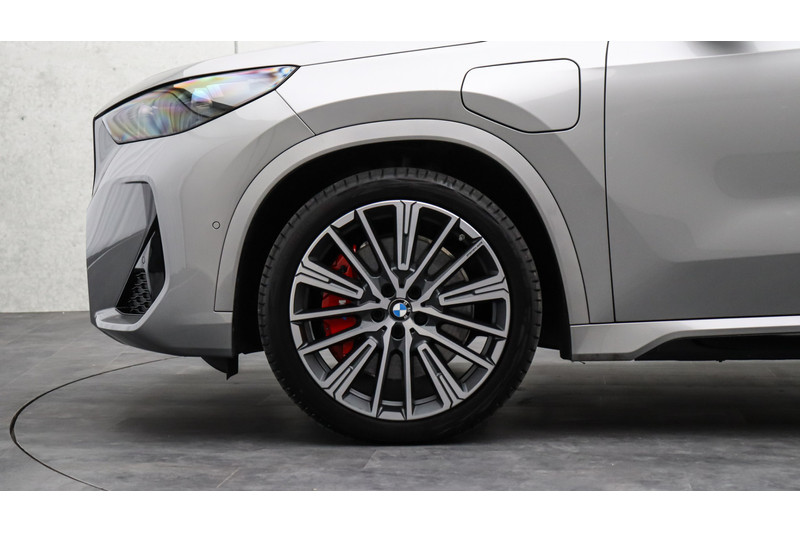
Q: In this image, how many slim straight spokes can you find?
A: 10